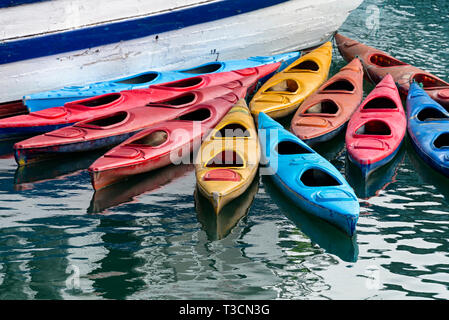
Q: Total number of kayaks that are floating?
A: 11